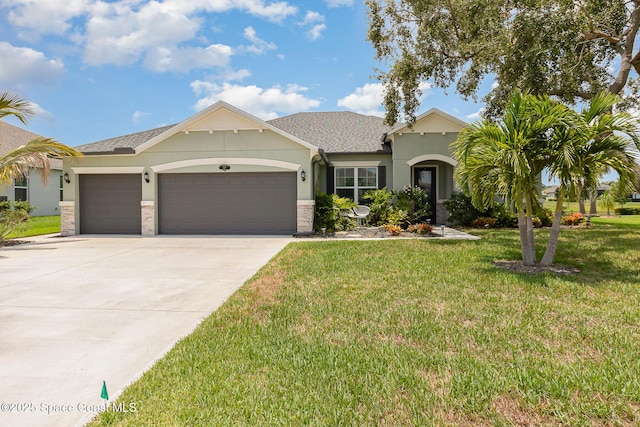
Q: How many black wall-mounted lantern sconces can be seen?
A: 3